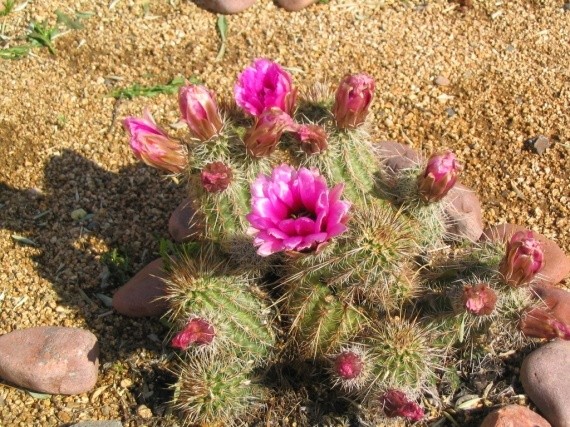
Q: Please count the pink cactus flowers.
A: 15